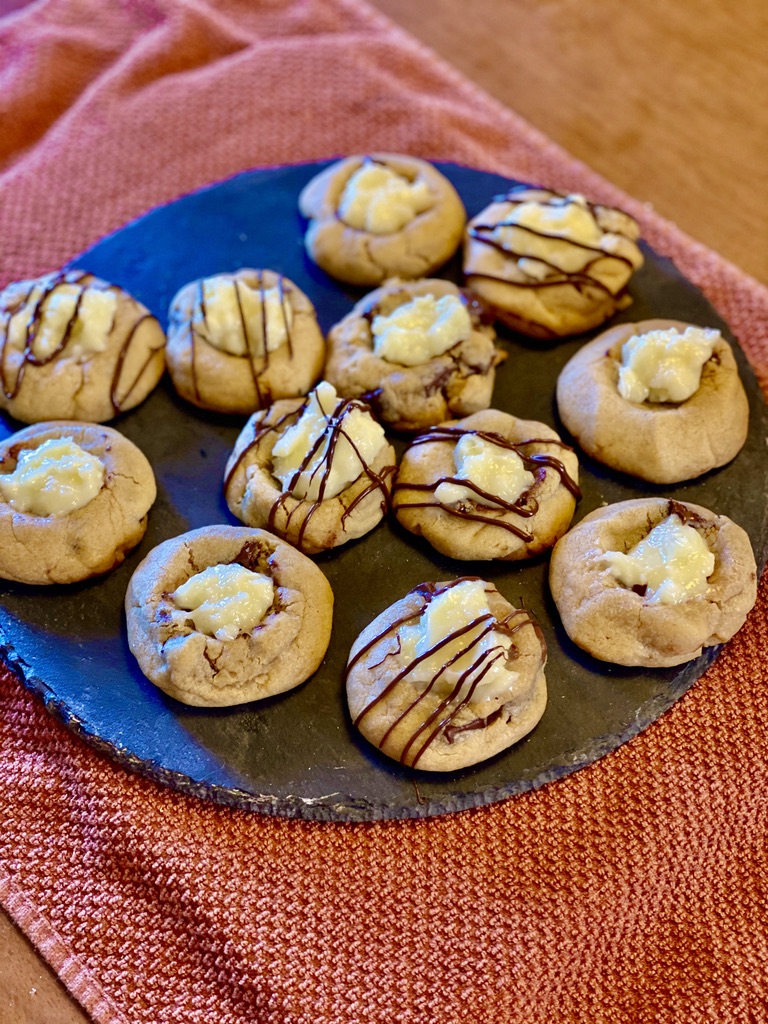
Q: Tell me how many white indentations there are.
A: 12